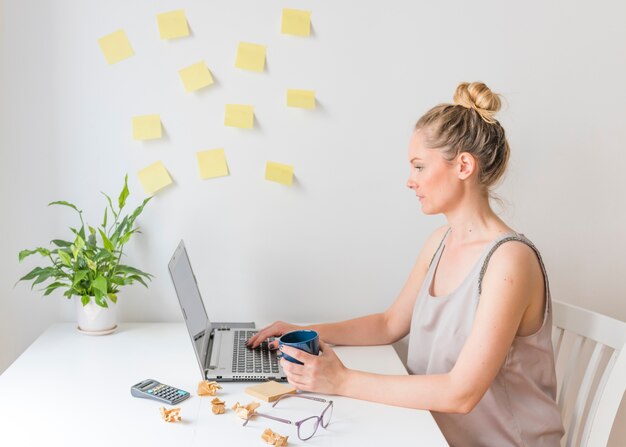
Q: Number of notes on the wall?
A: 11